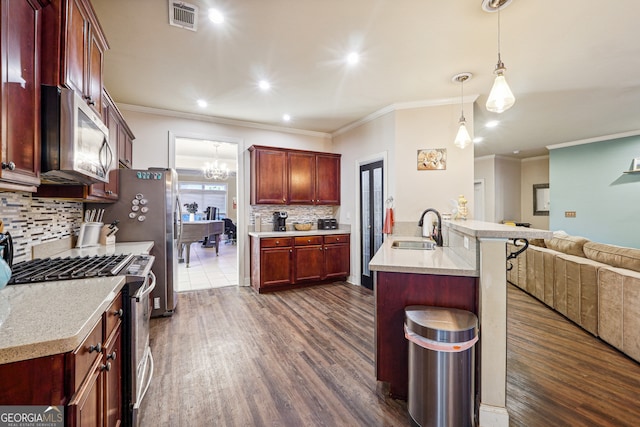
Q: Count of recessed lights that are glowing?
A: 7